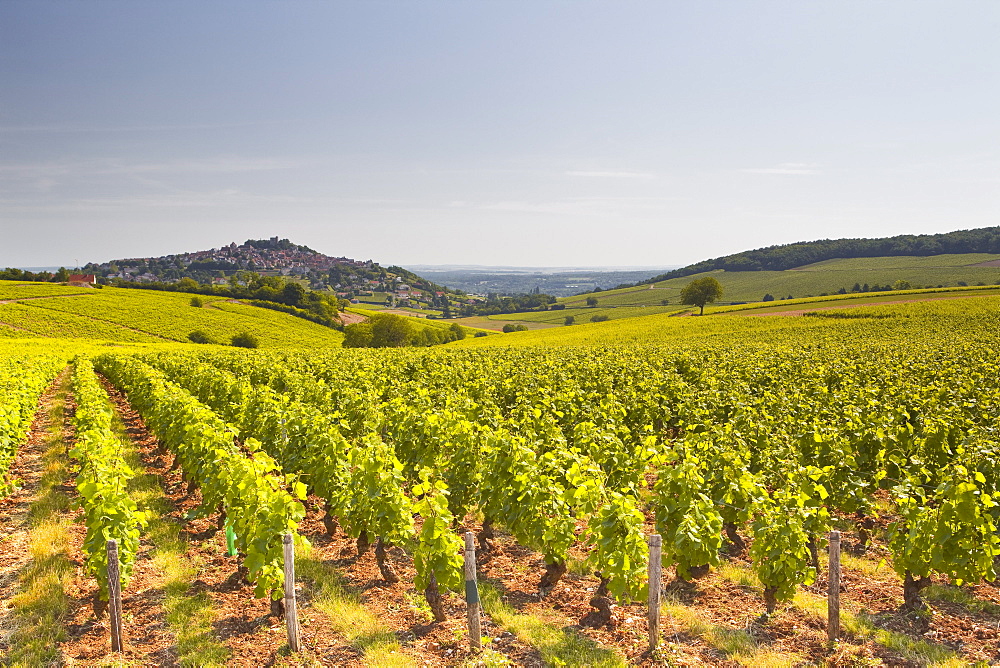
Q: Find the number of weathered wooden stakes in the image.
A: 5